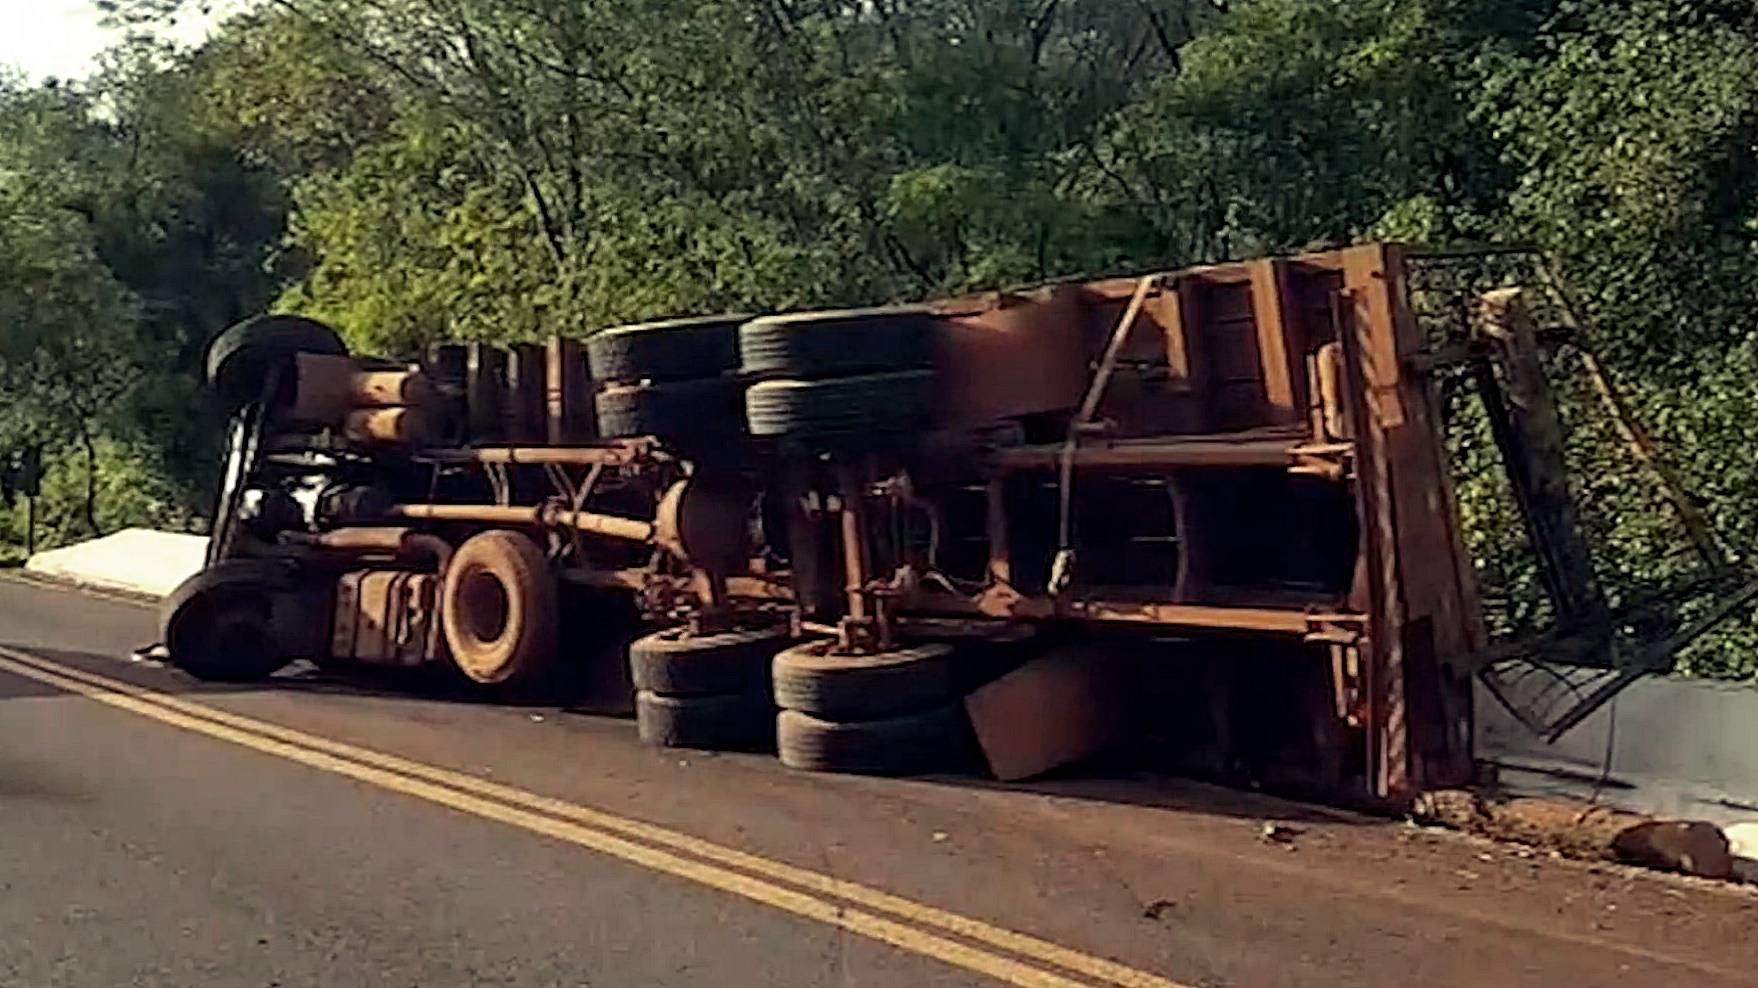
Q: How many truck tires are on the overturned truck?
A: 11